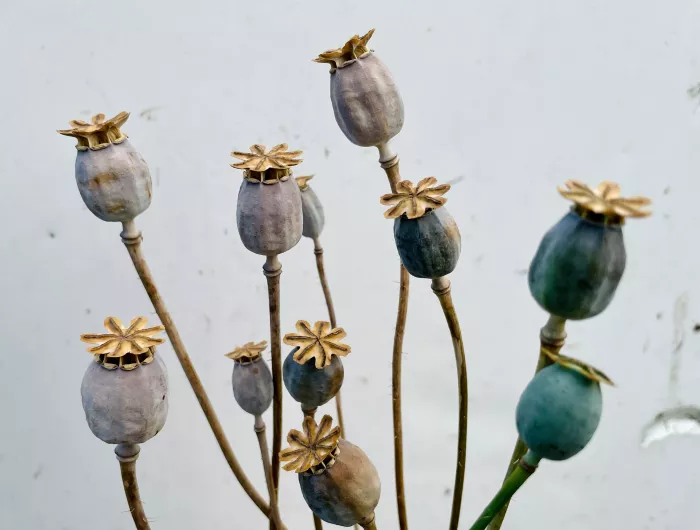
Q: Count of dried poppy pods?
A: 11